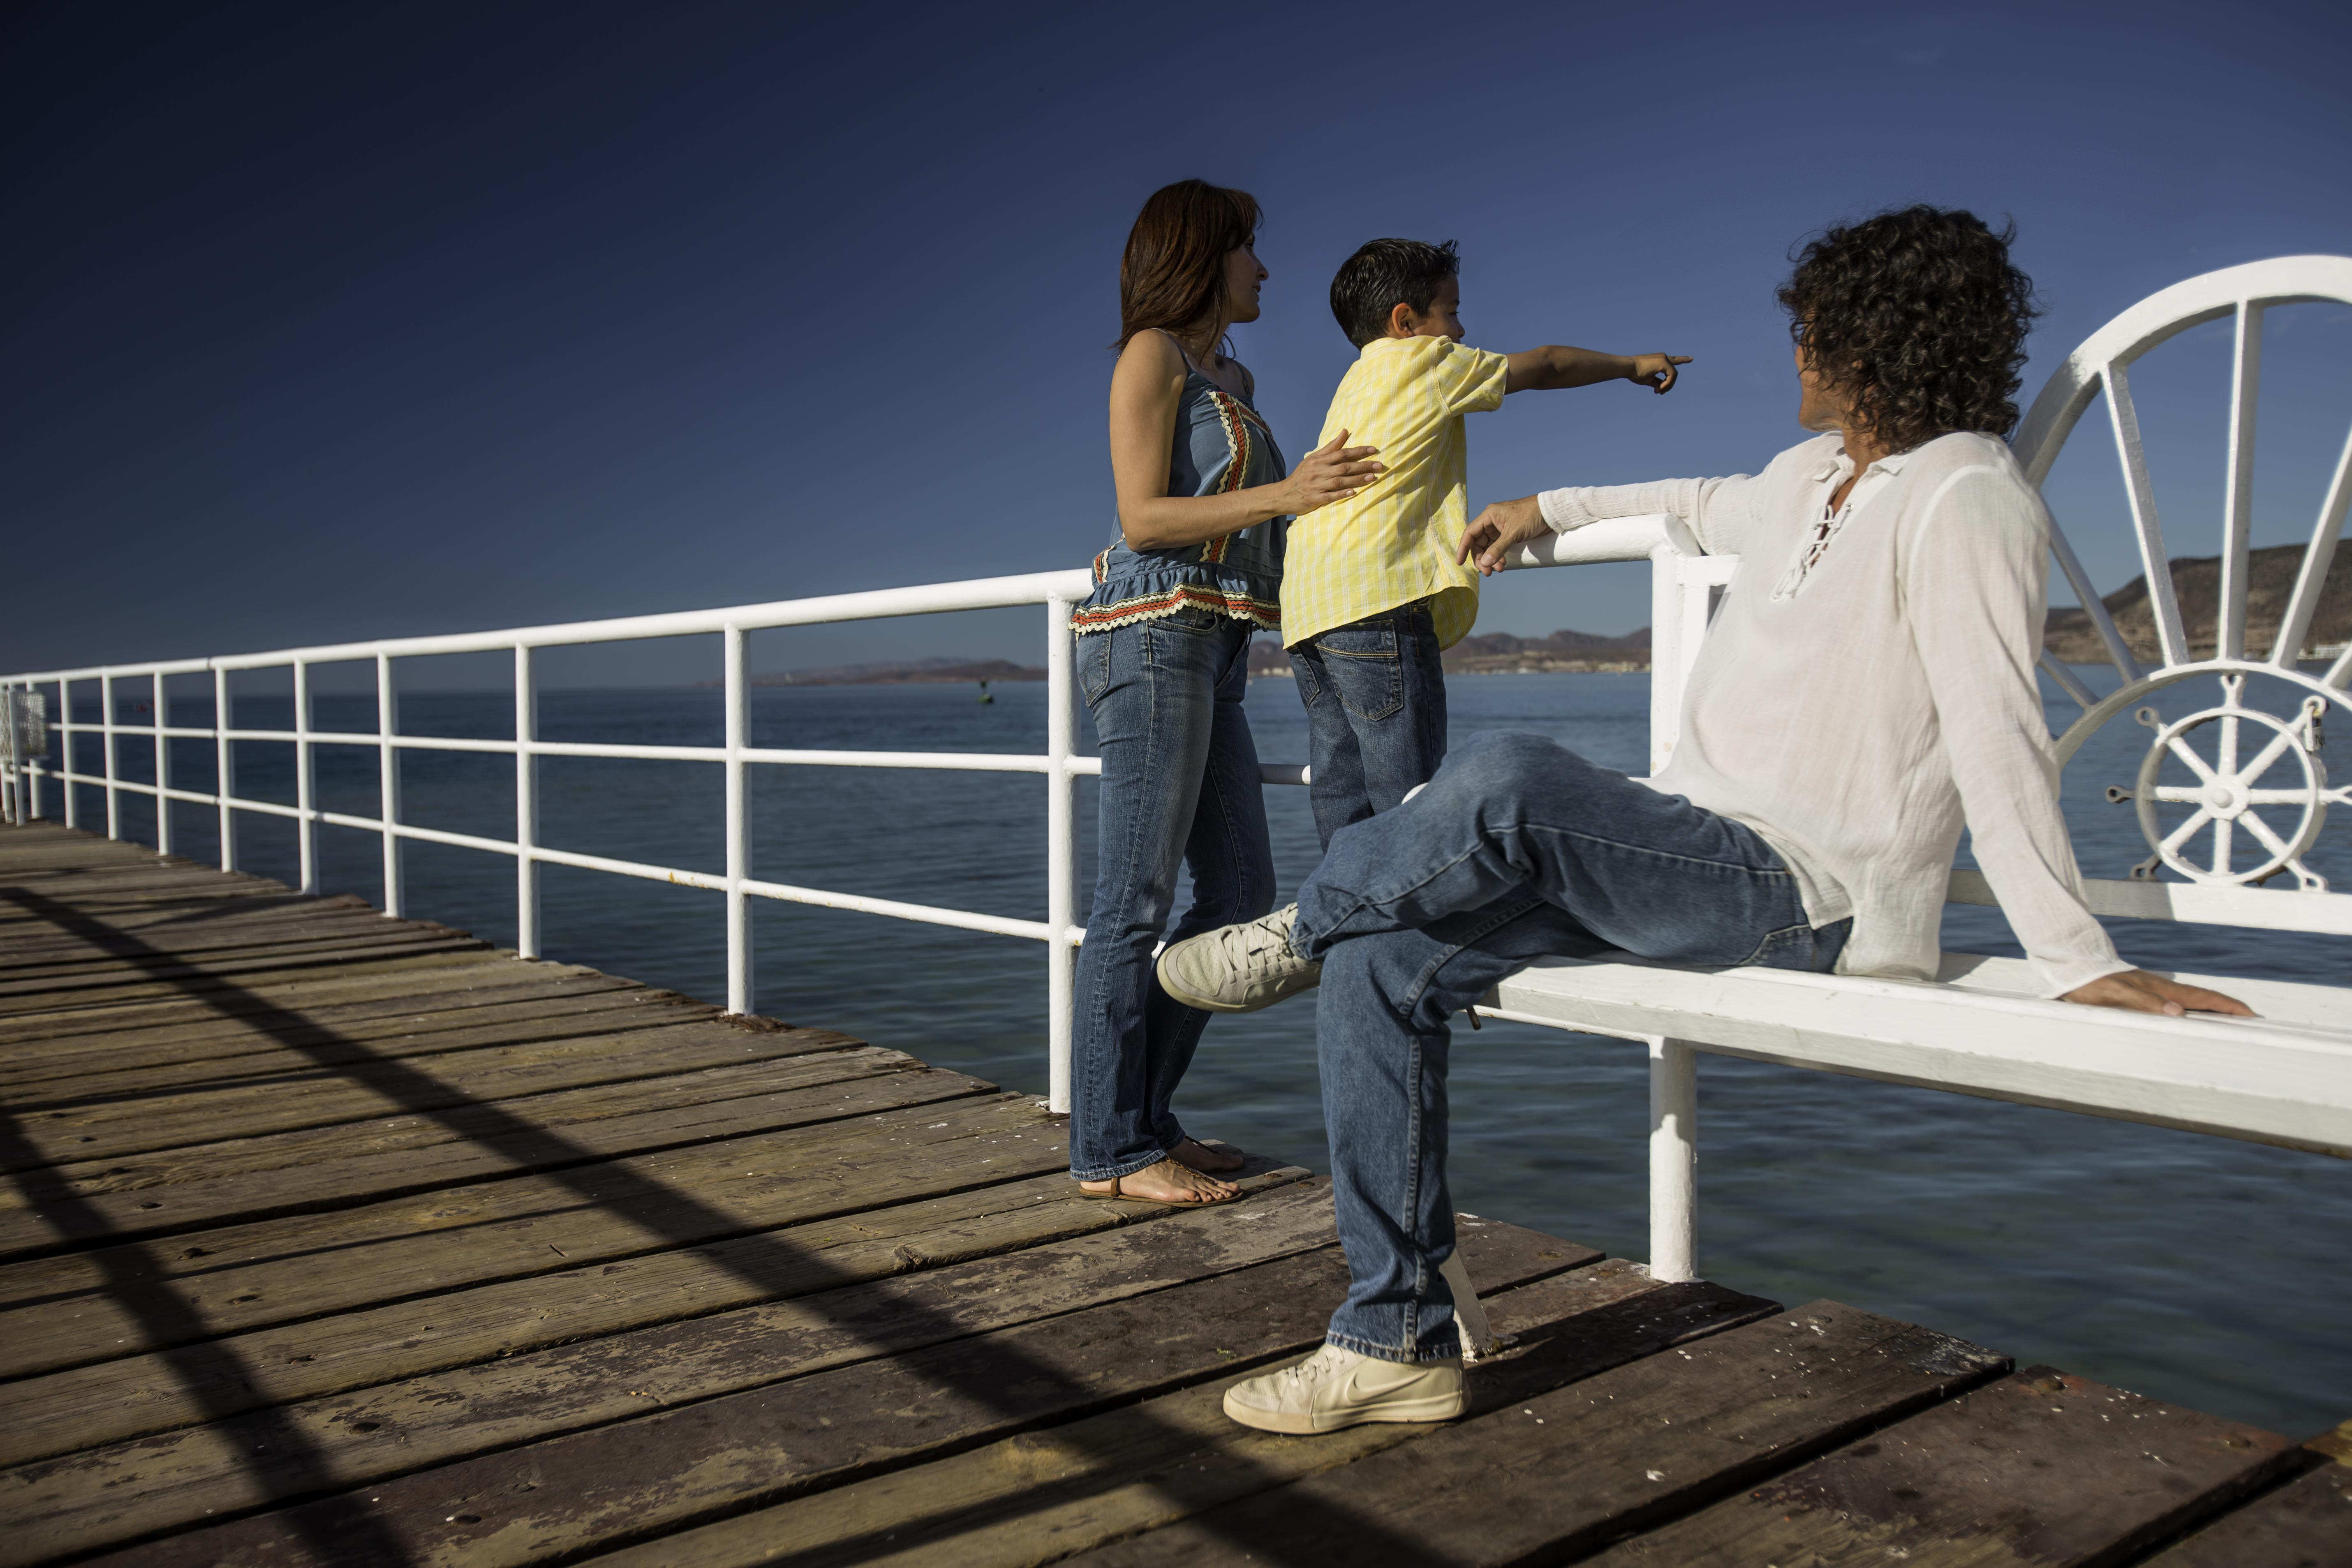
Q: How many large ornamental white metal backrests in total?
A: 1